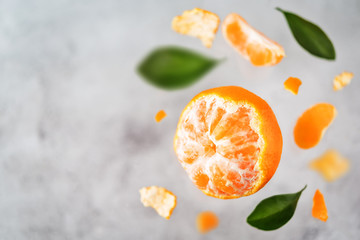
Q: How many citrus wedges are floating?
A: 2